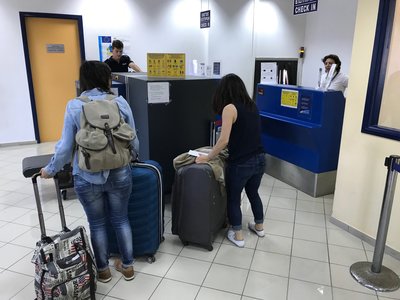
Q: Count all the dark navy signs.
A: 2